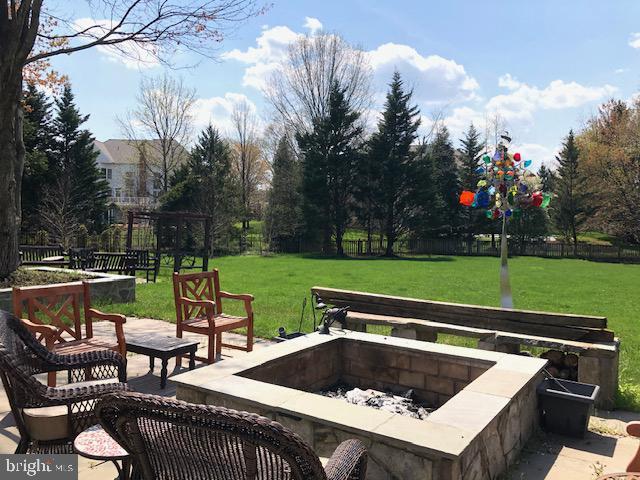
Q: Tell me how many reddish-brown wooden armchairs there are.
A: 2